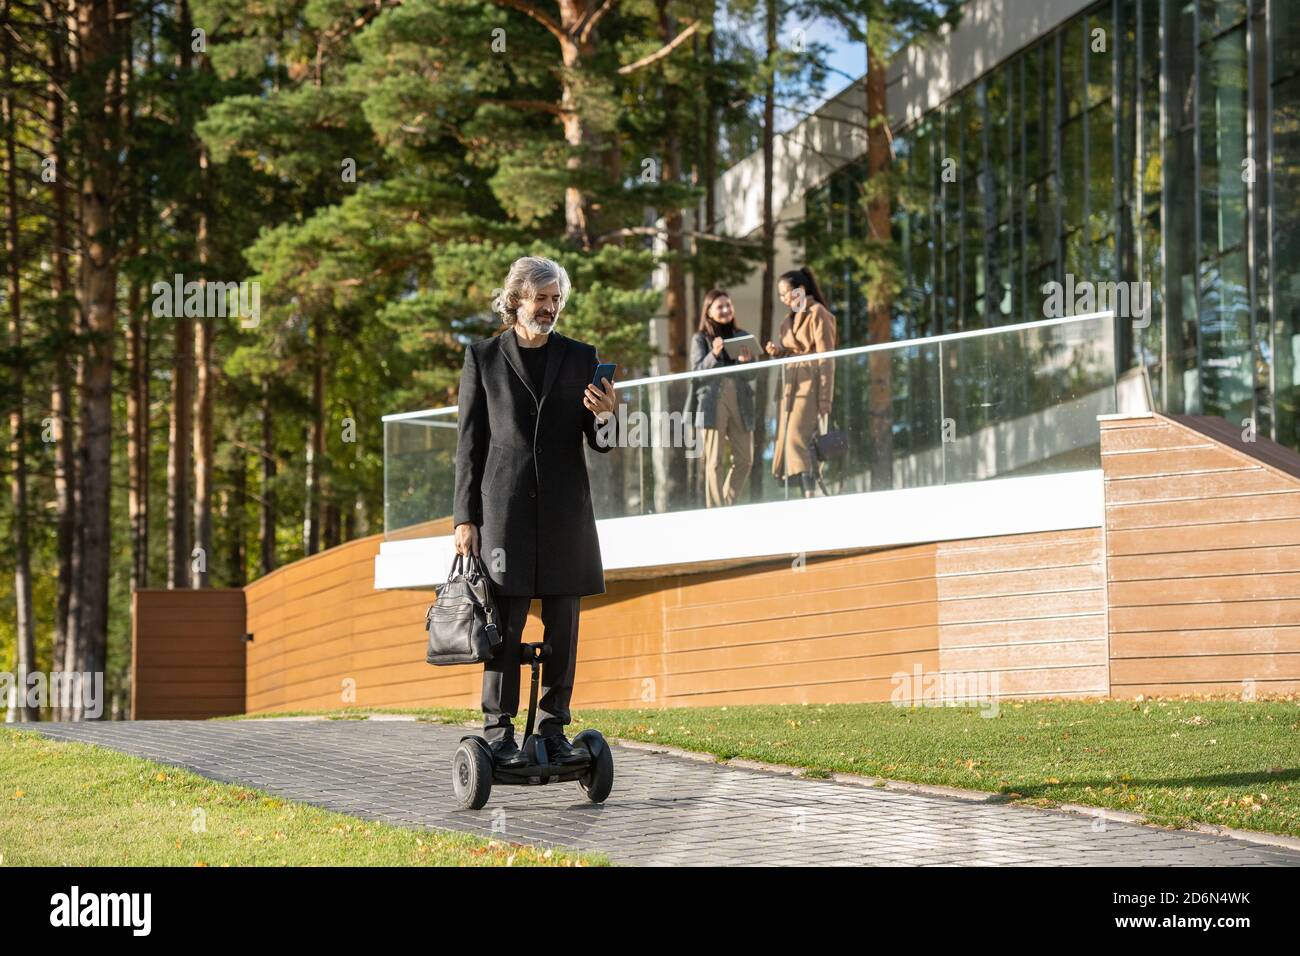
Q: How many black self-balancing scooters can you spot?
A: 1